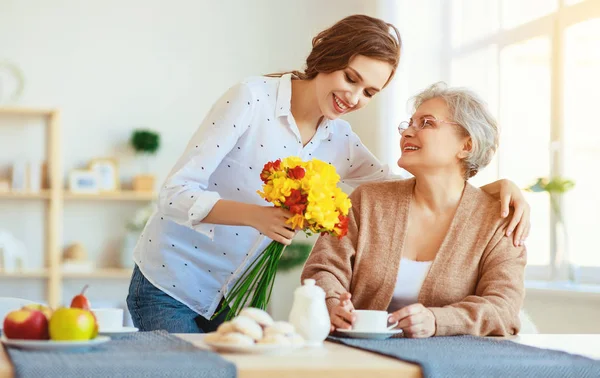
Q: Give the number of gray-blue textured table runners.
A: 2